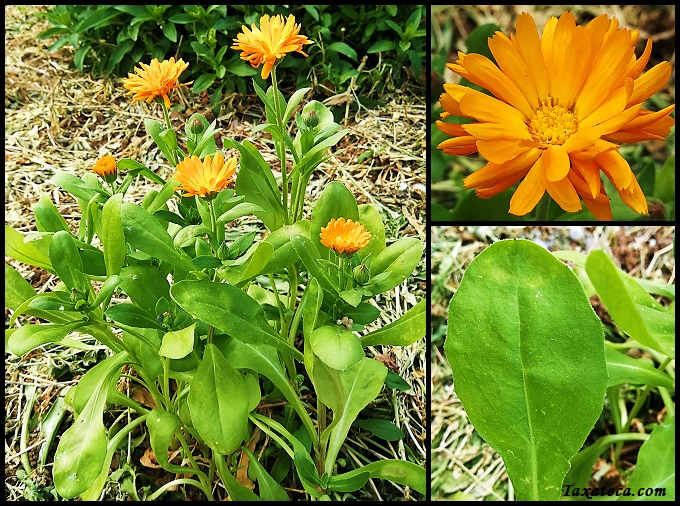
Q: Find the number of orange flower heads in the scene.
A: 6